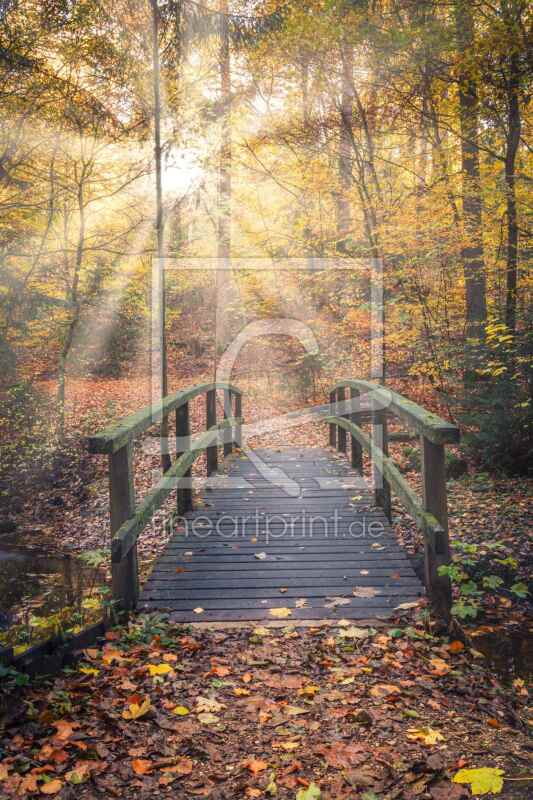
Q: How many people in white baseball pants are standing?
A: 0